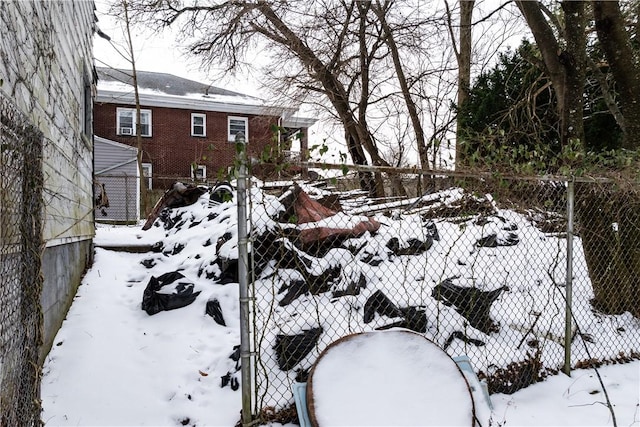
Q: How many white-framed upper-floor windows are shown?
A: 3